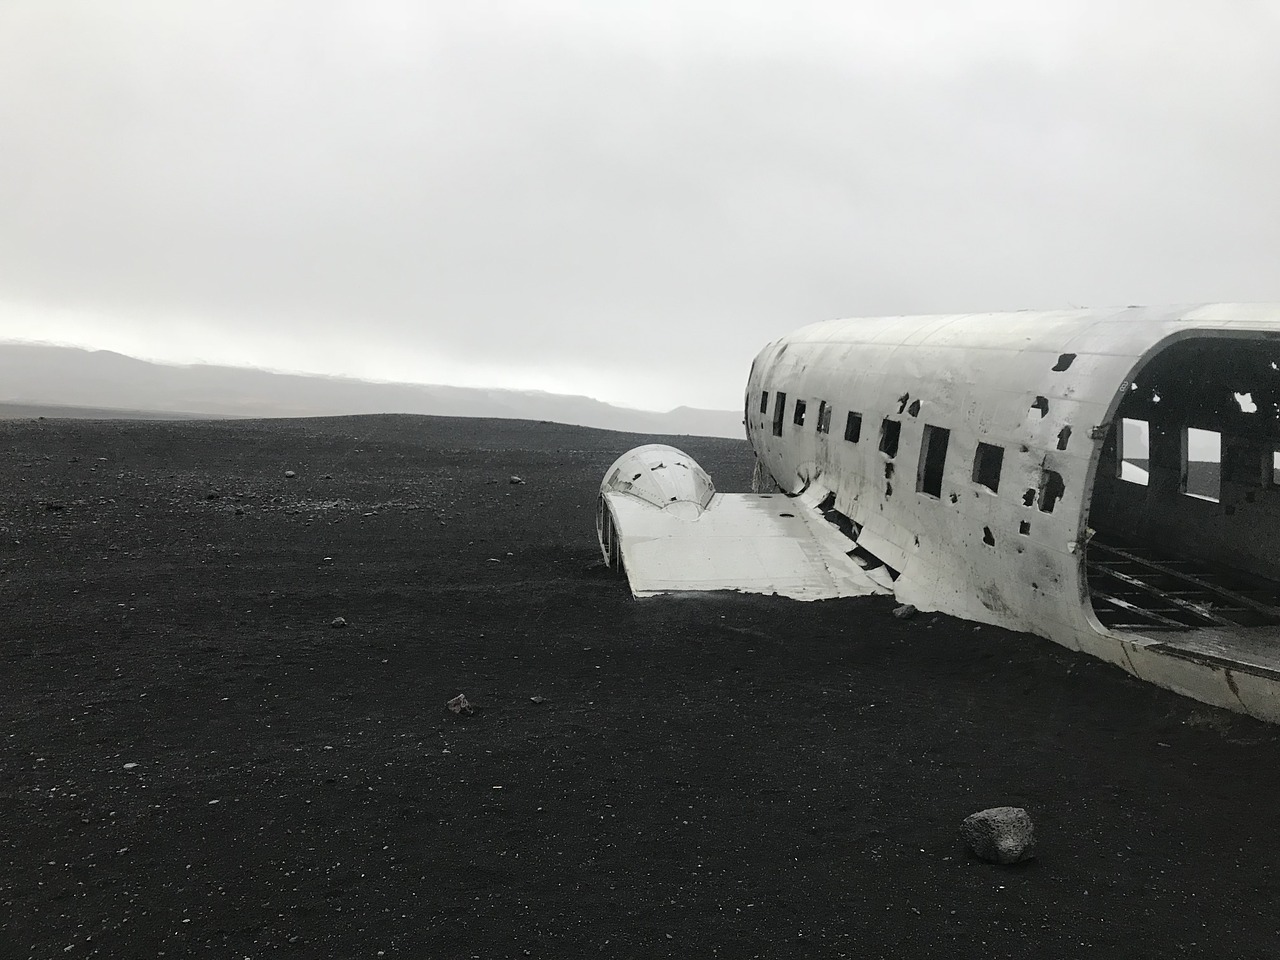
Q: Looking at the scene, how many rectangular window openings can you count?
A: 11